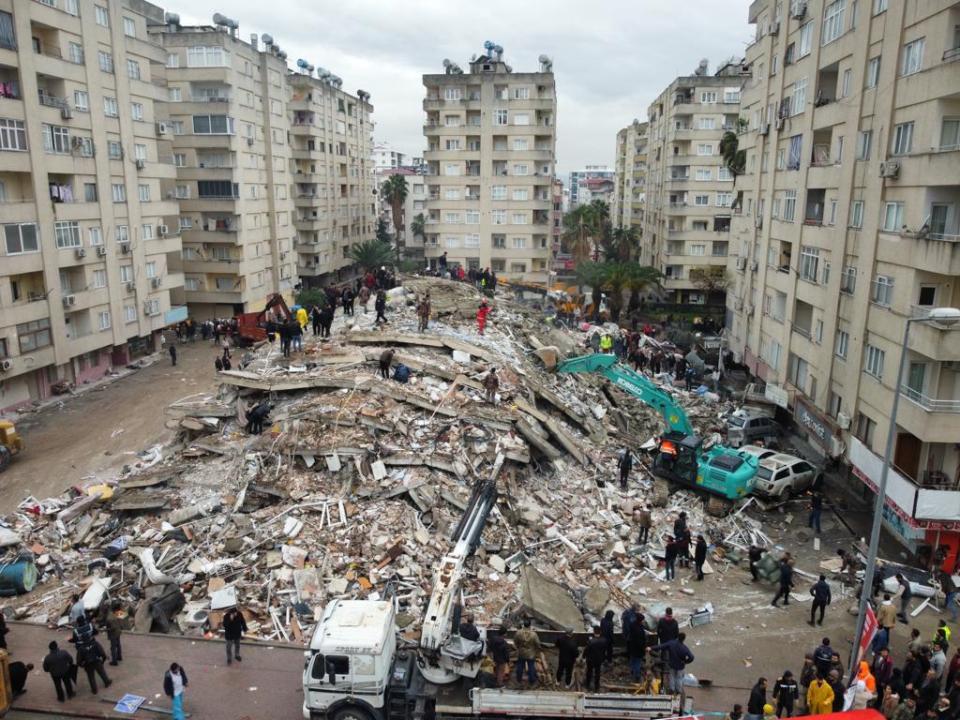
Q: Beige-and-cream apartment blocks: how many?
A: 7